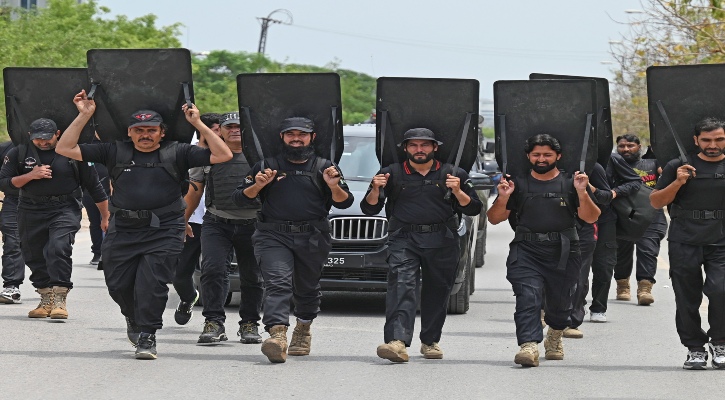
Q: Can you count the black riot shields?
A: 7